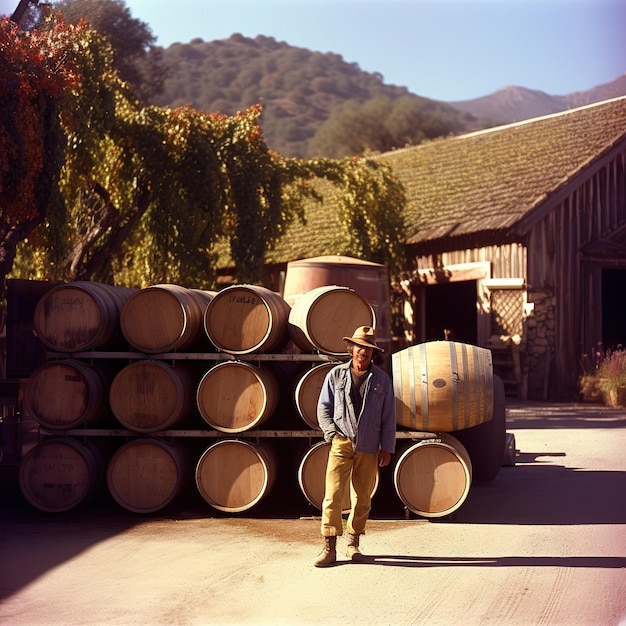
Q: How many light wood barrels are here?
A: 14